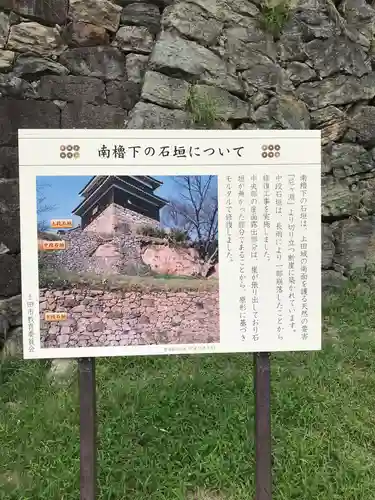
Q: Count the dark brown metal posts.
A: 2